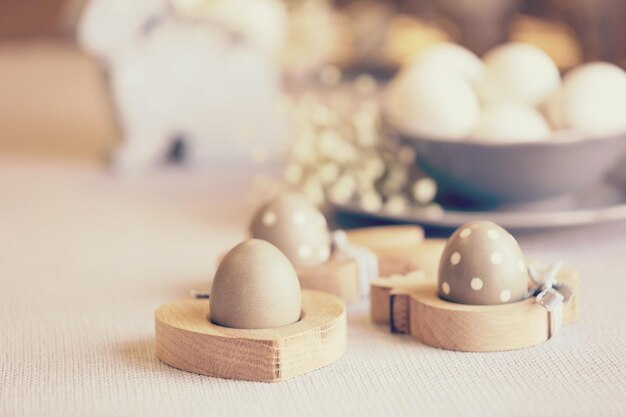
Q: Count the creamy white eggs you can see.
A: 5